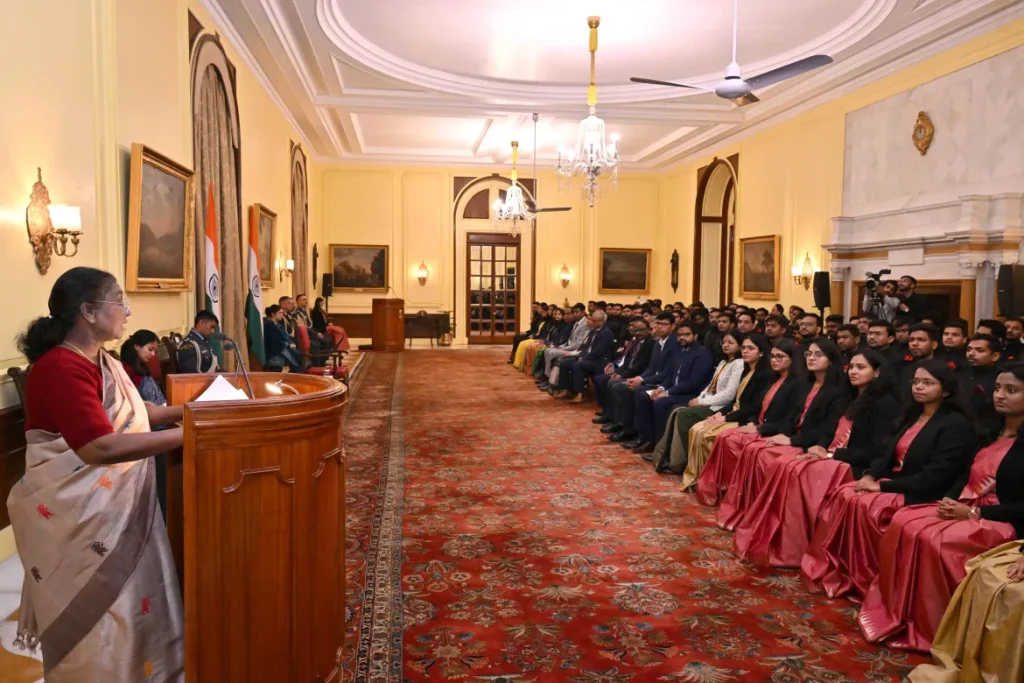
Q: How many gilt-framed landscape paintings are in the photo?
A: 5